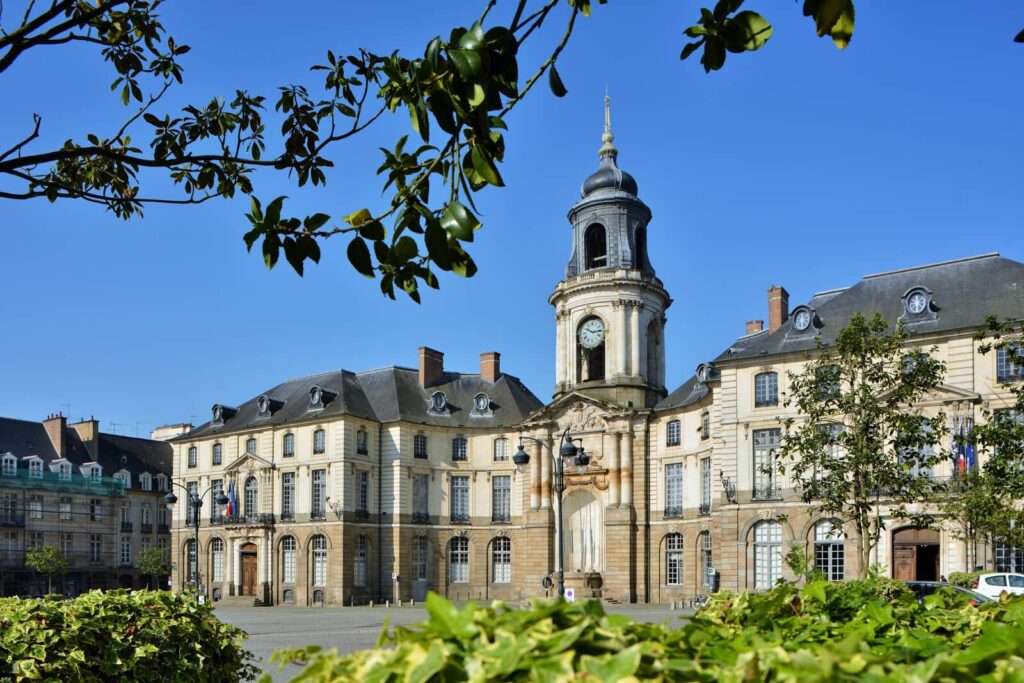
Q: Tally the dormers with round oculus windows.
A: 8